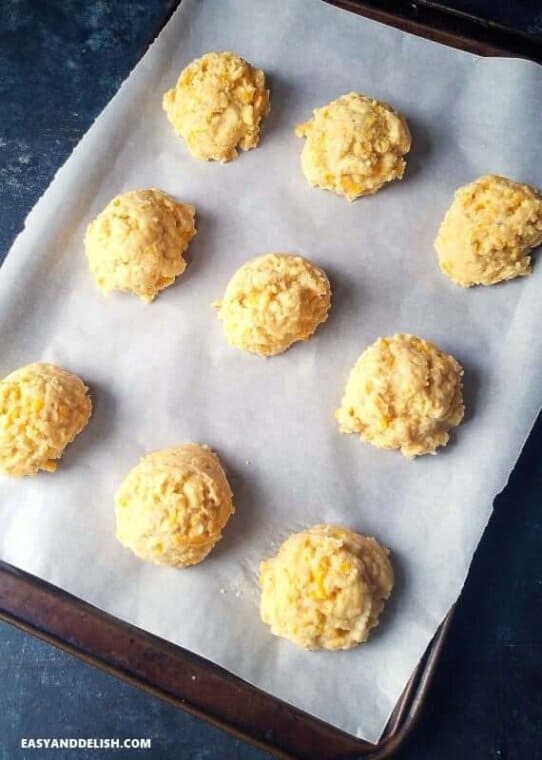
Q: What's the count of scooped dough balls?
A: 9